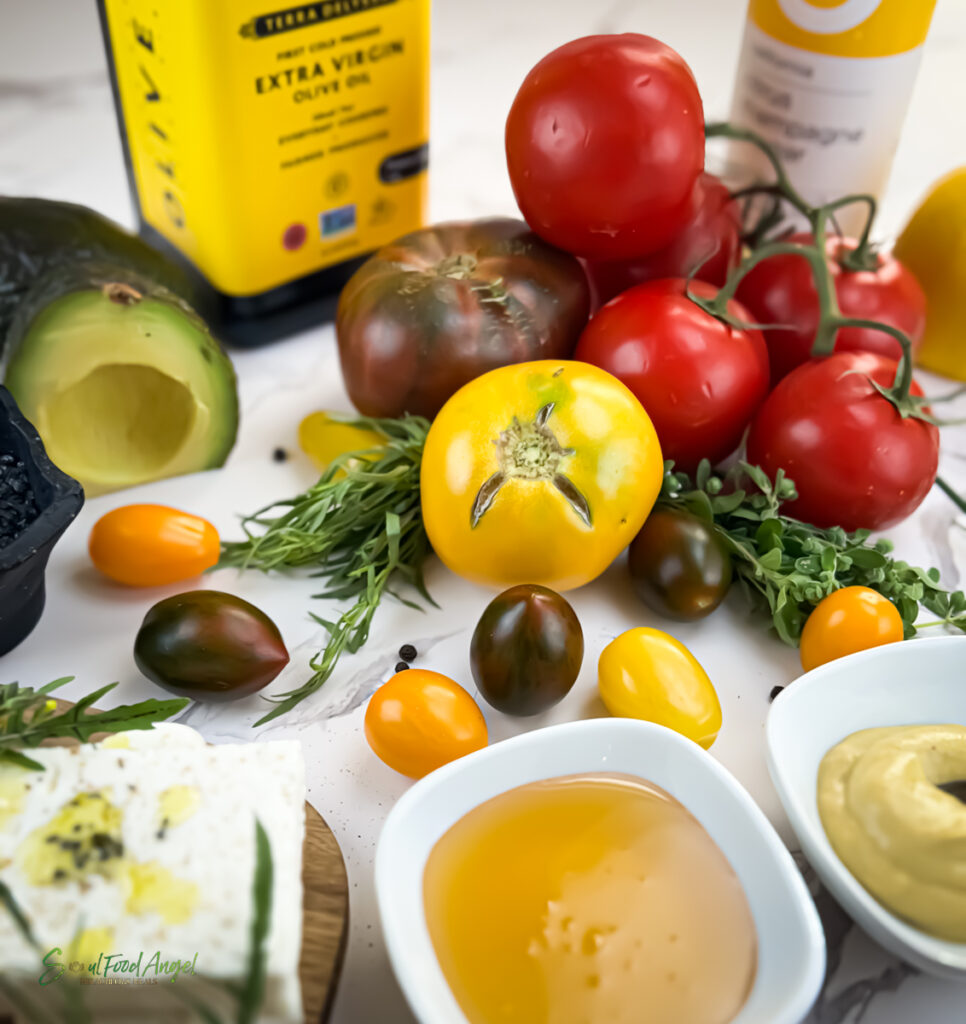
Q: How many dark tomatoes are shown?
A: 4